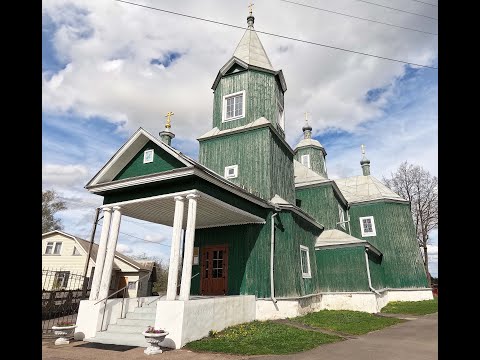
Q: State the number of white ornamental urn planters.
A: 2